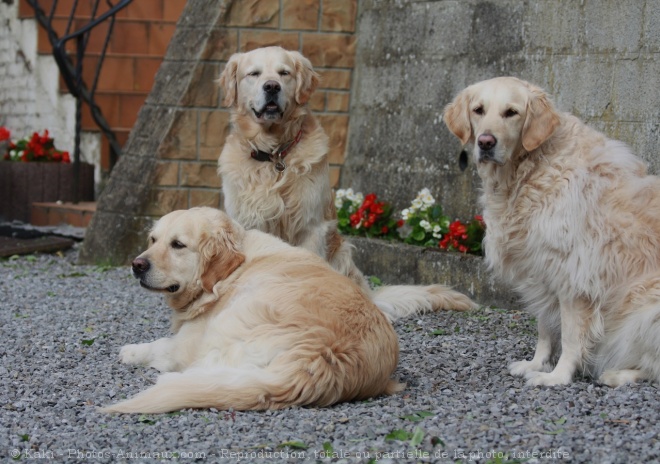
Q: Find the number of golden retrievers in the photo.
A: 3